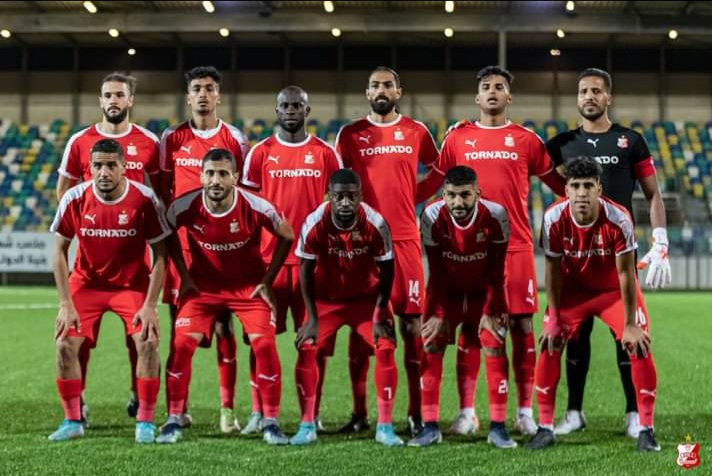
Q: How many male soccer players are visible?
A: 11